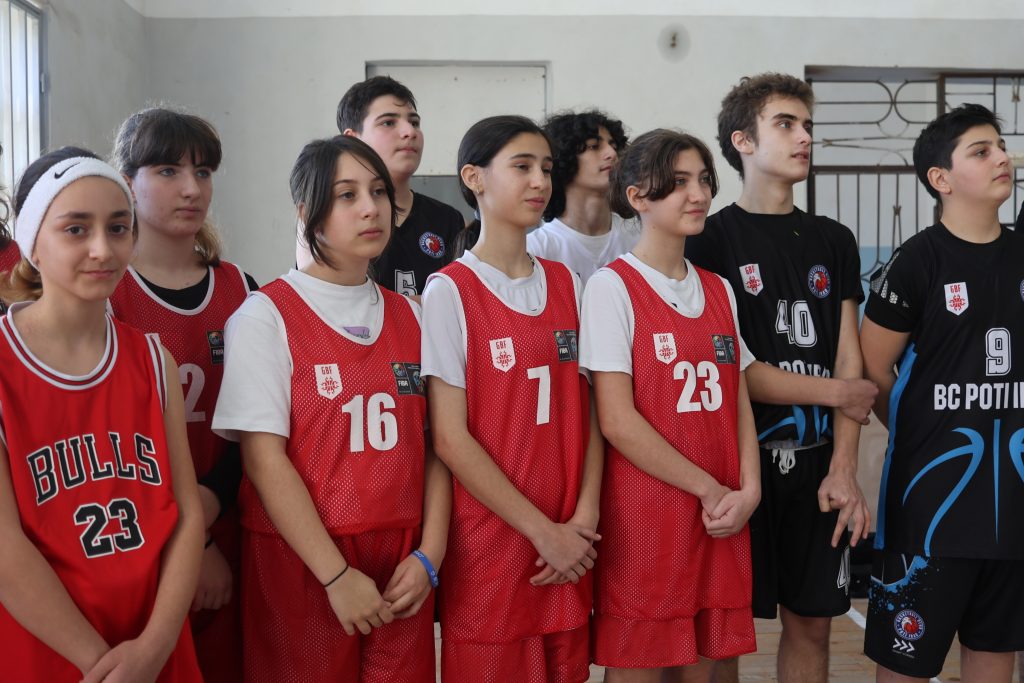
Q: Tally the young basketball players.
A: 9